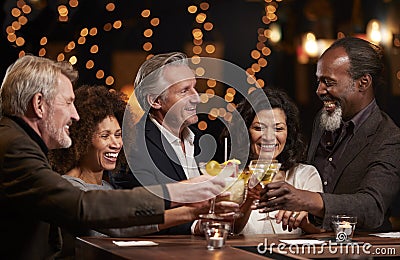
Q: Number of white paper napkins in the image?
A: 3